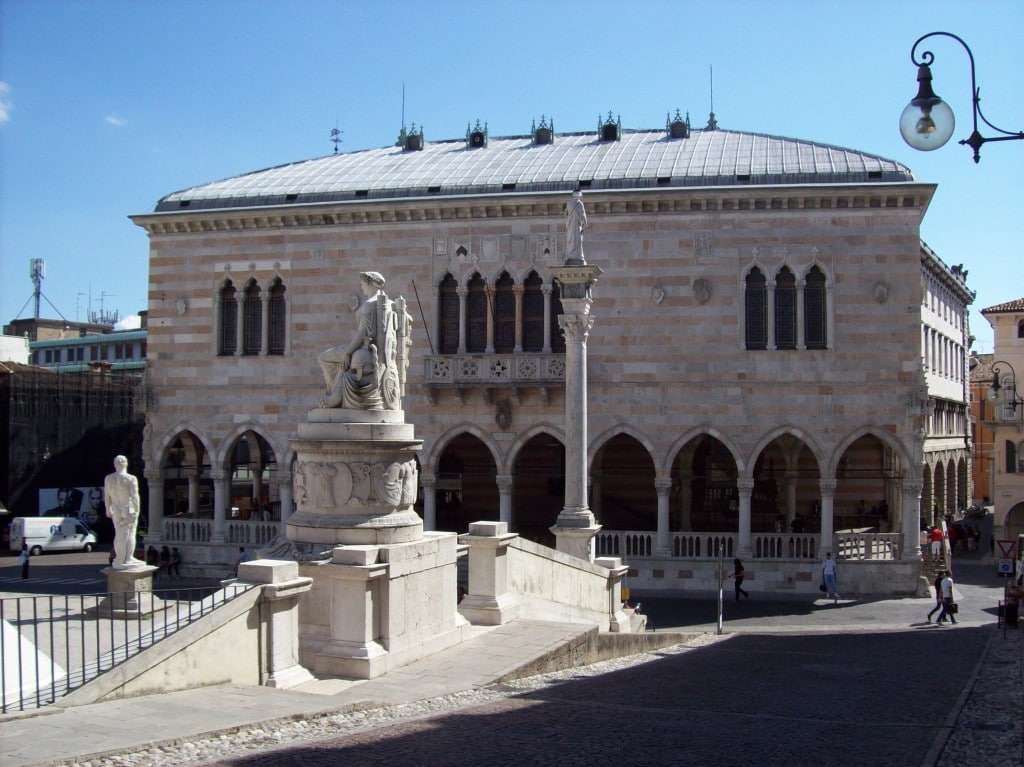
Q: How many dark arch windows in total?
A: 11